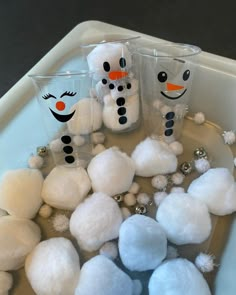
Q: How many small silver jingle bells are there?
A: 5